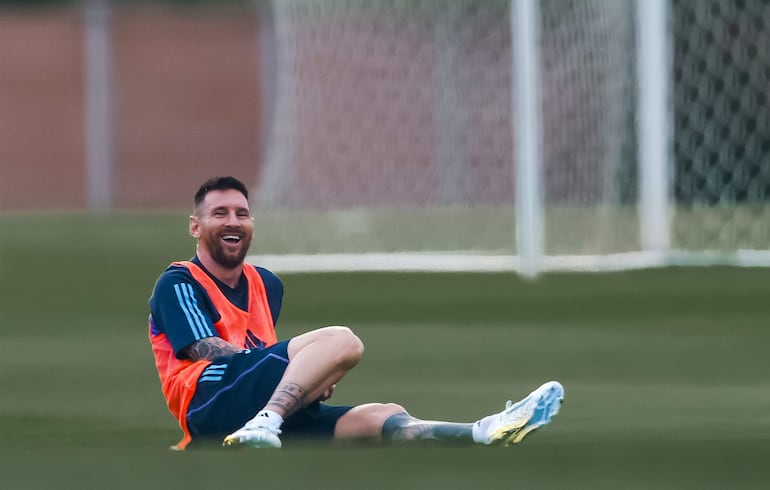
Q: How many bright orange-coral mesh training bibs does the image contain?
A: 1